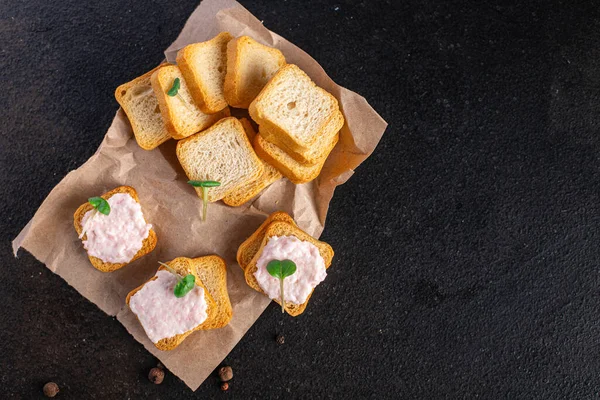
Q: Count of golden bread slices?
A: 14